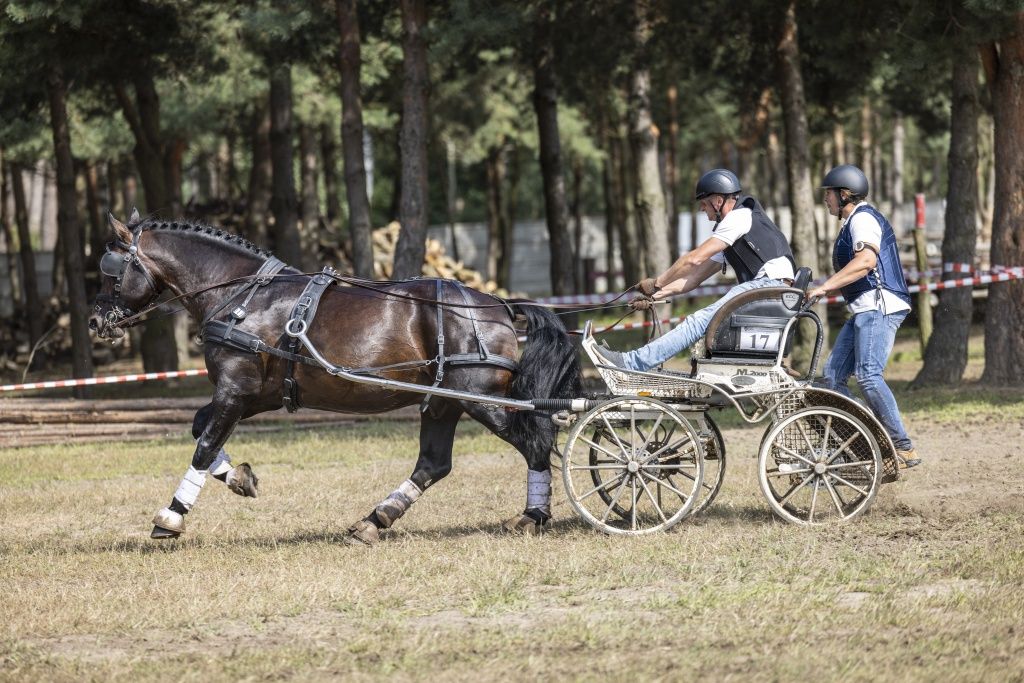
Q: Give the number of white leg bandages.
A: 4